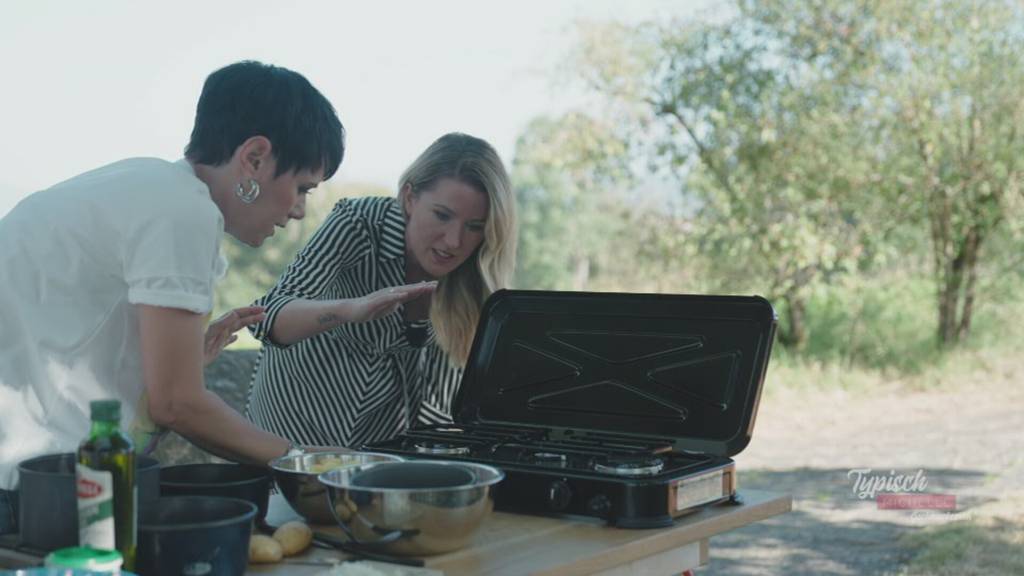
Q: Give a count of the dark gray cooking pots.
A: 3